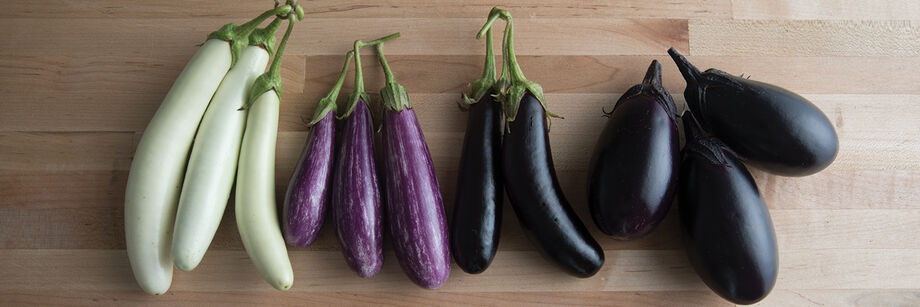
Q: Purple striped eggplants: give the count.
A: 3